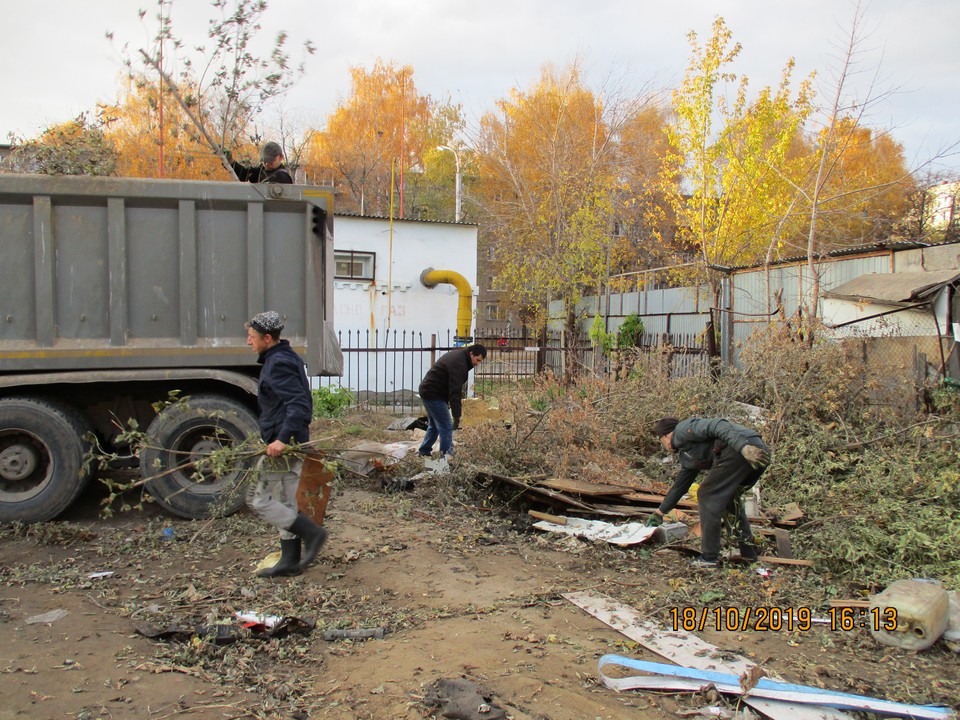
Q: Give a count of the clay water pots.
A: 0